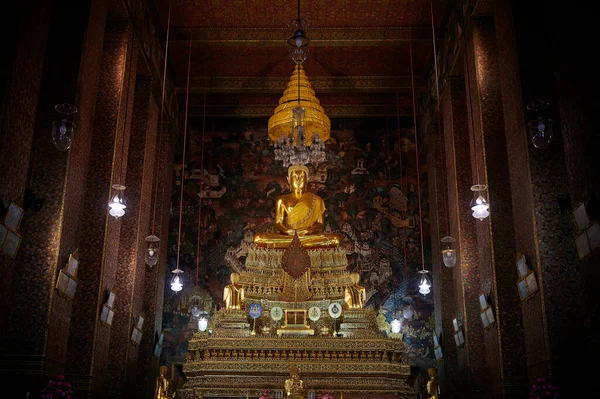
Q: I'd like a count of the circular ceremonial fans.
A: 4